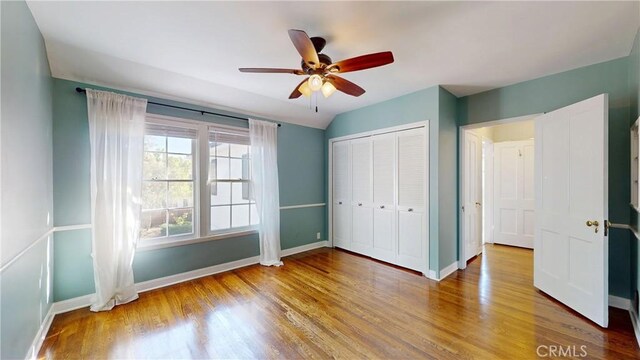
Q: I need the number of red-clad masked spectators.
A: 0